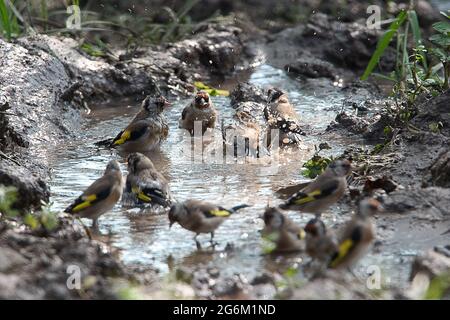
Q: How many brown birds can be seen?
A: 11